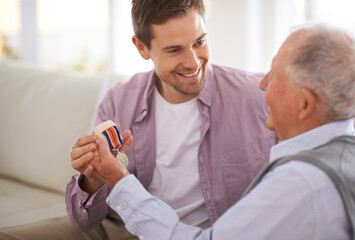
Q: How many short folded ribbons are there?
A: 1